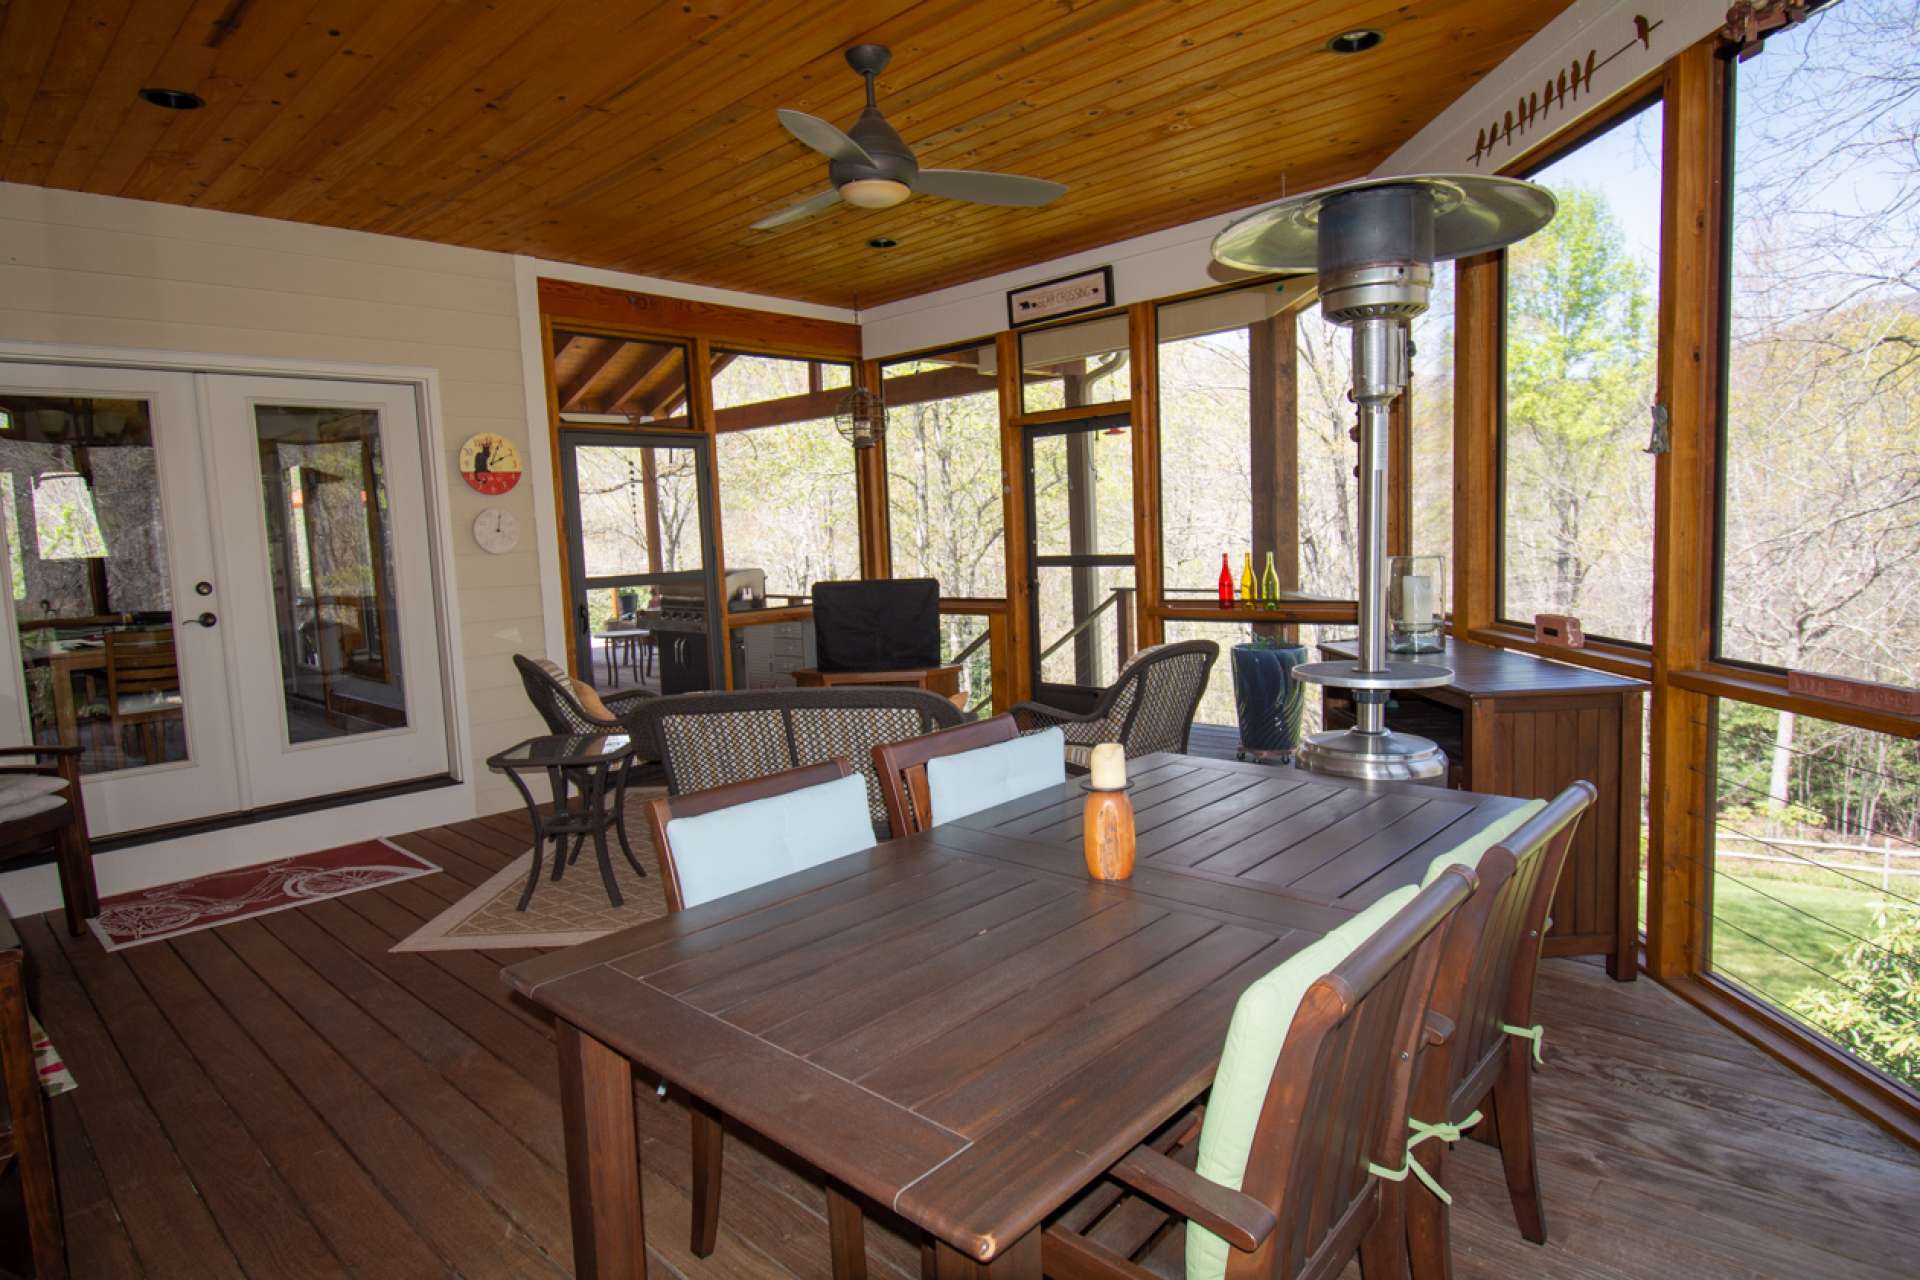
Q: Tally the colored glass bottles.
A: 3